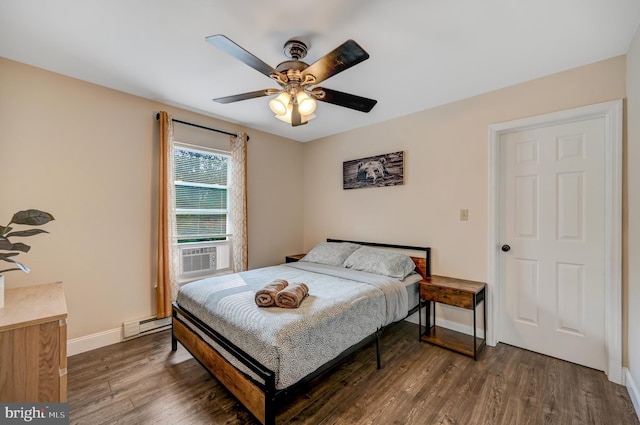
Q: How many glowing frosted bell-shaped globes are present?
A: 4